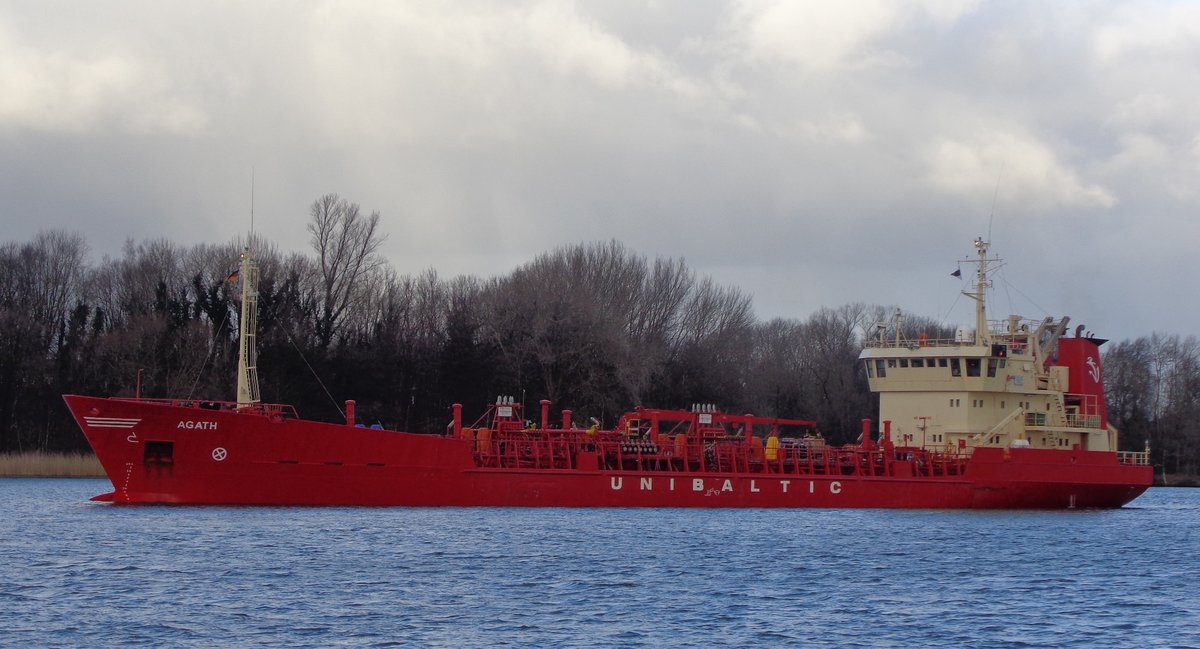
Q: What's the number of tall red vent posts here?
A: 6